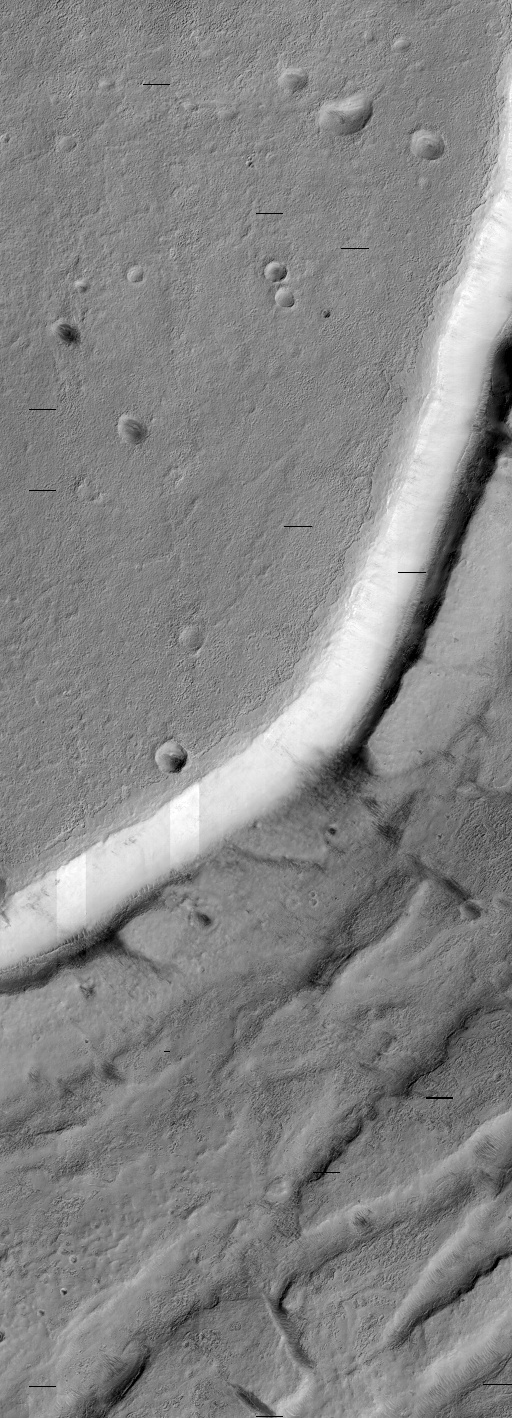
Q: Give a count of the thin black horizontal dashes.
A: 13